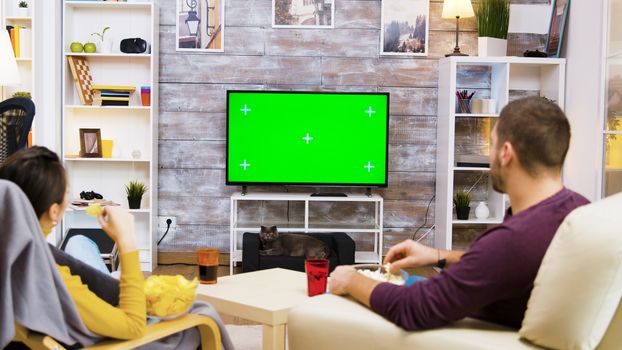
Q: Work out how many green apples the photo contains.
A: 2